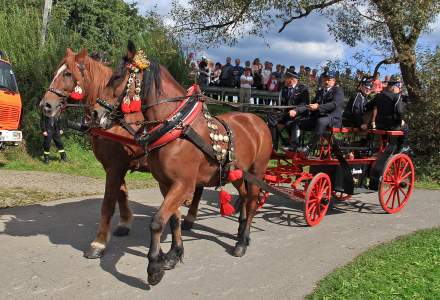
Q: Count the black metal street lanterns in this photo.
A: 0